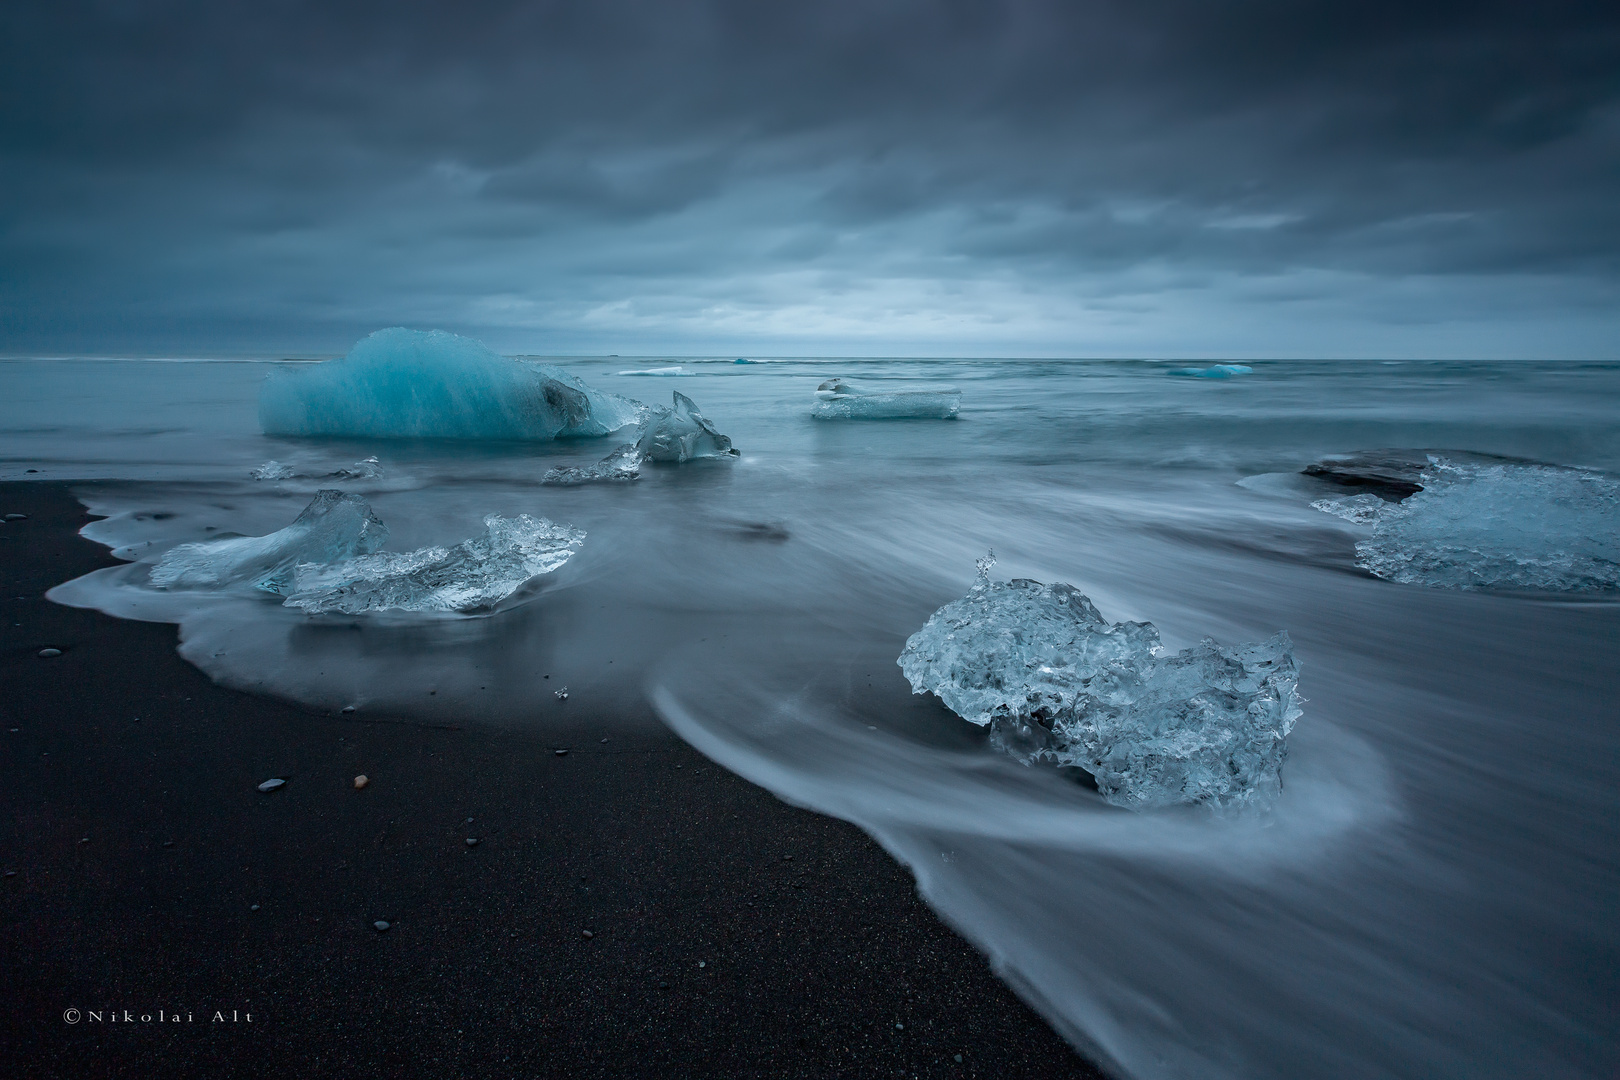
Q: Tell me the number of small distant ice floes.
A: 3